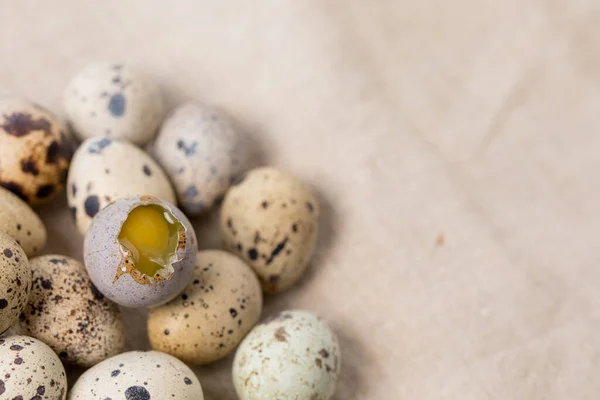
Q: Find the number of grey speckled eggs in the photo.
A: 2